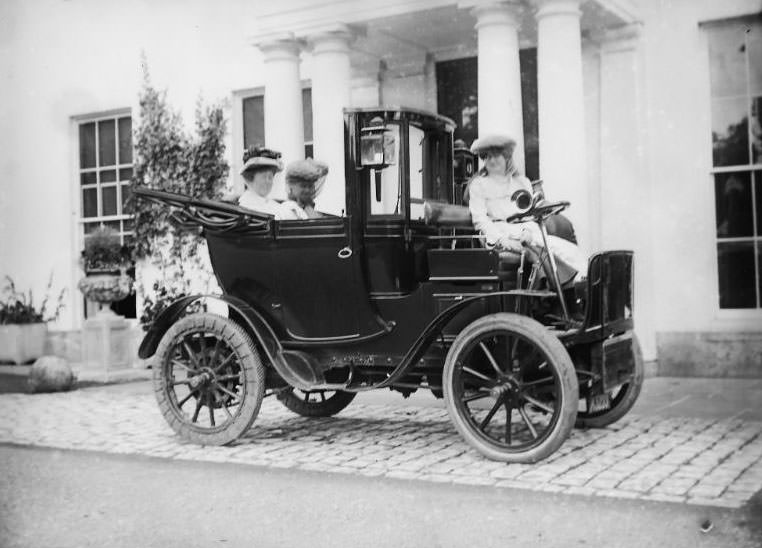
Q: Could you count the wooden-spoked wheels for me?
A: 4